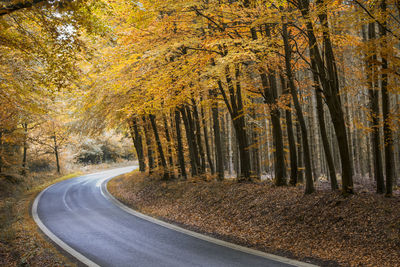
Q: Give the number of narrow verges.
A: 2